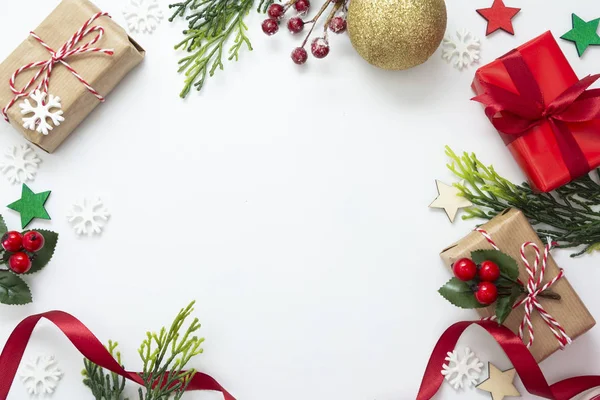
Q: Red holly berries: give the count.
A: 6